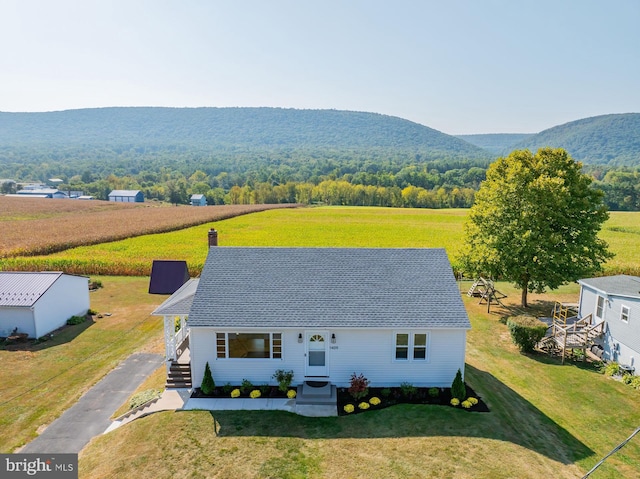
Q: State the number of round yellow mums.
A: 9